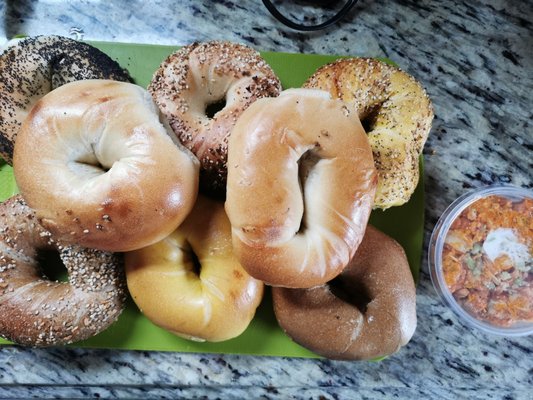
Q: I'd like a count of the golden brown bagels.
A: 2